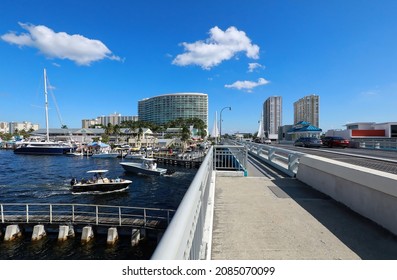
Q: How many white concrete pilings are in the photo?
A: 6